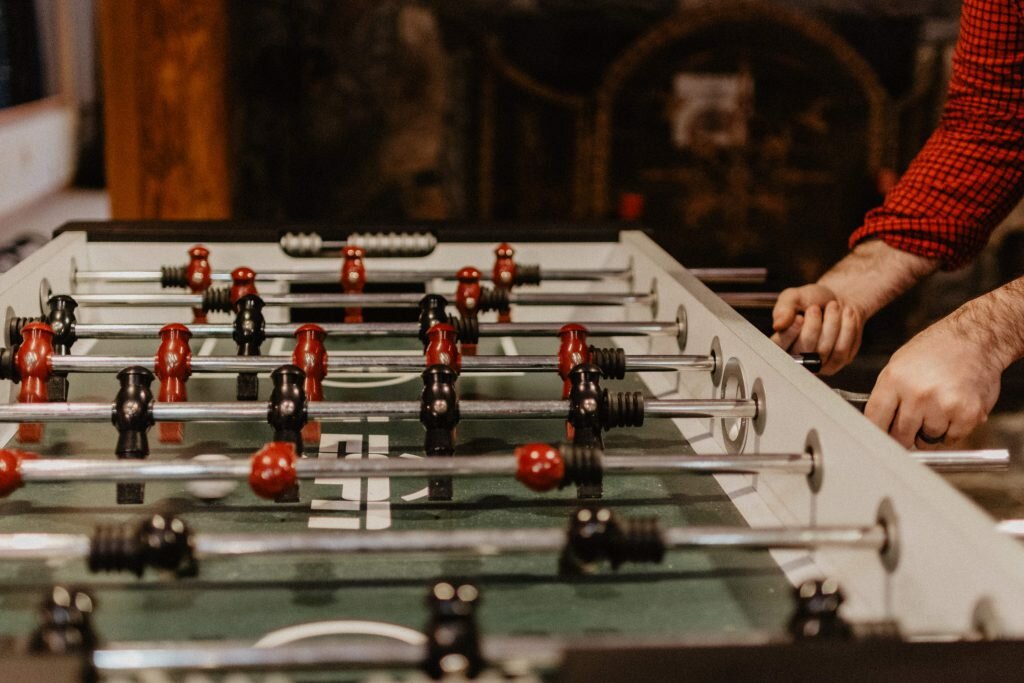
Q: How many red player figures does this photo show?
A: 13